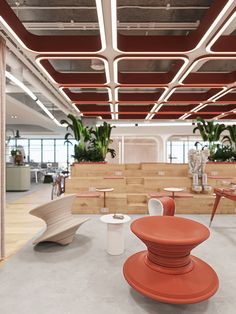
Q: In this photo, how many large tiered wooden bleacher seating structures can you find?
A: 1